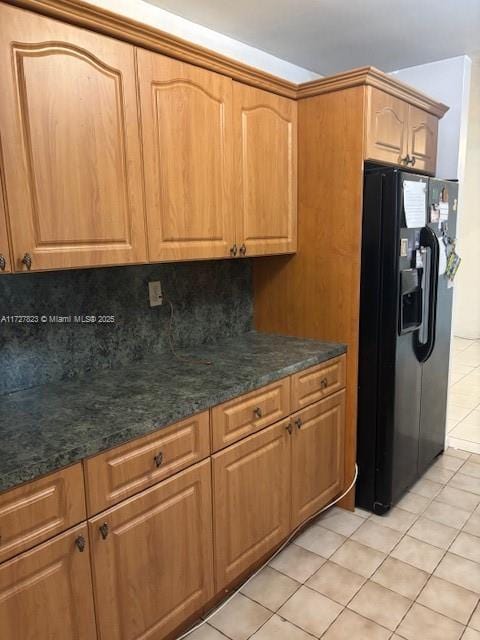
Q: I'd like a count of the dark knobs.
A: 13